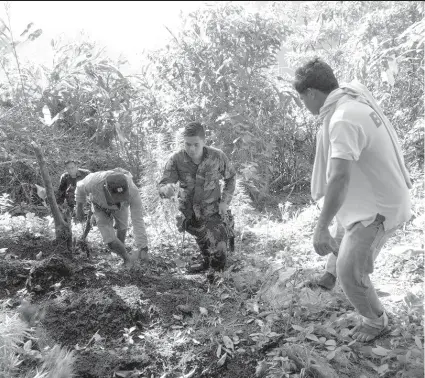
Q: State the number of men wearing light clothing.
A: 2